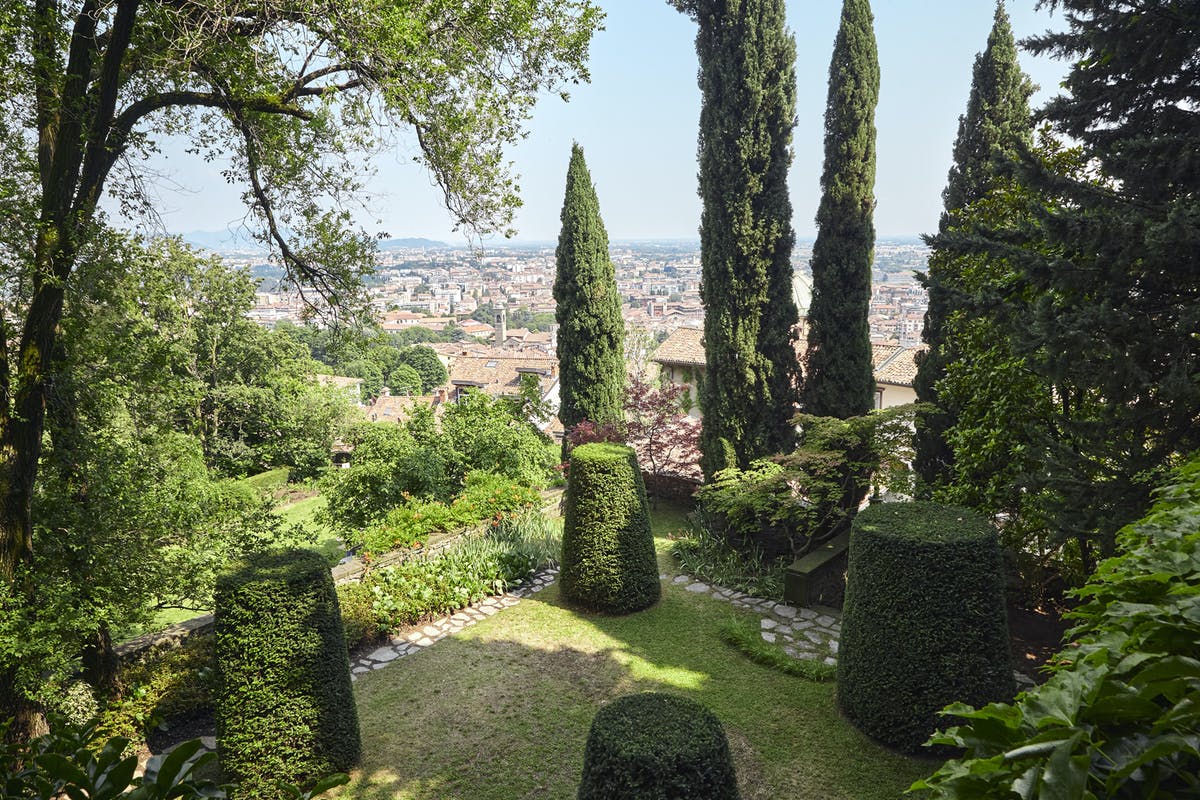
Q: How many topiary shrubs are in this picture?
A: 4